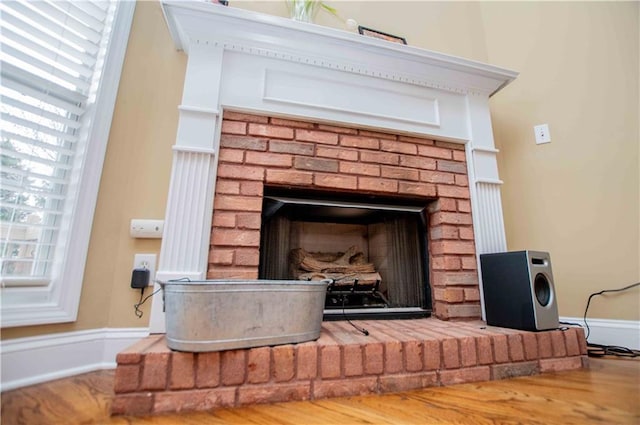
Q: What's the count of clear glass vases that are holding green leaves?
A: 1